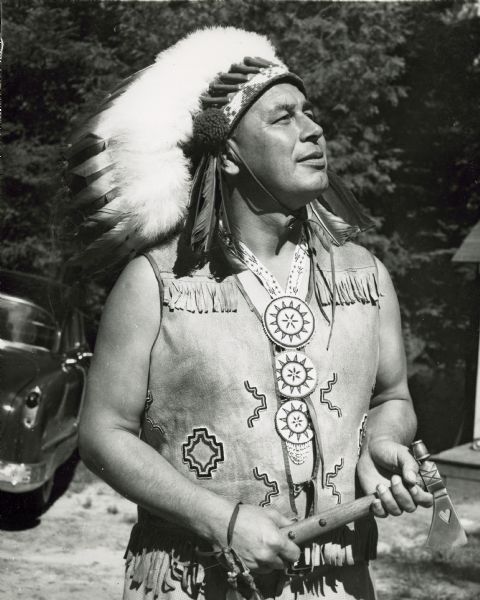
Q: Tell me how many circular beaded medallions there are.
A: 3